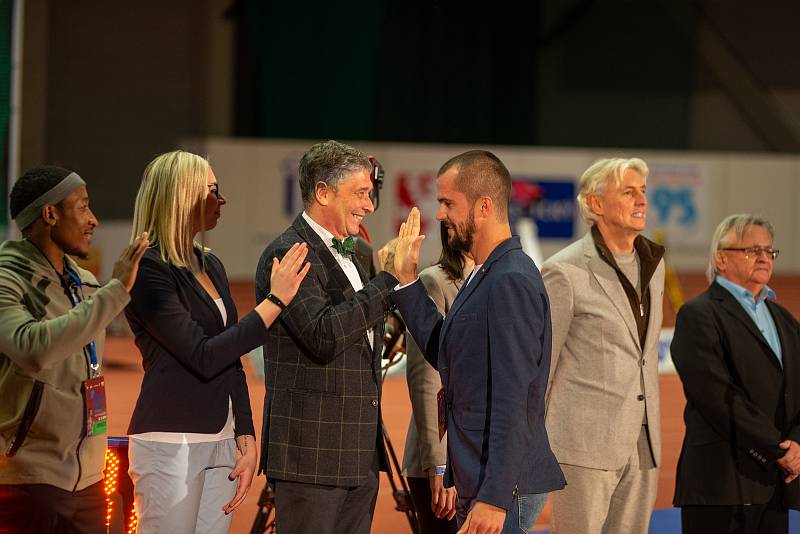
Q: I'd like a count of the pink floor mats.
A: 0